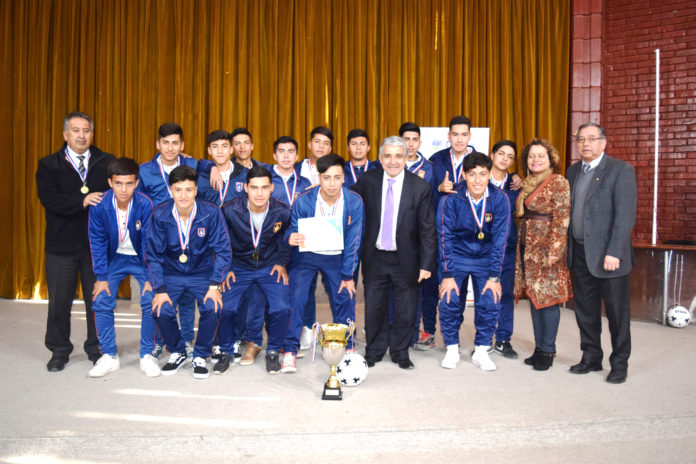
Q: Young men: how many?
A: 14